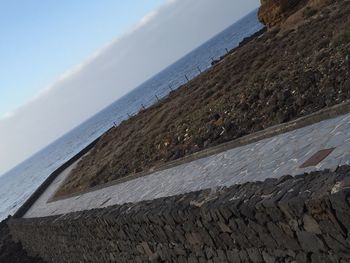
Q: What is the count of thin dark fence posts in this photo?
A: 9